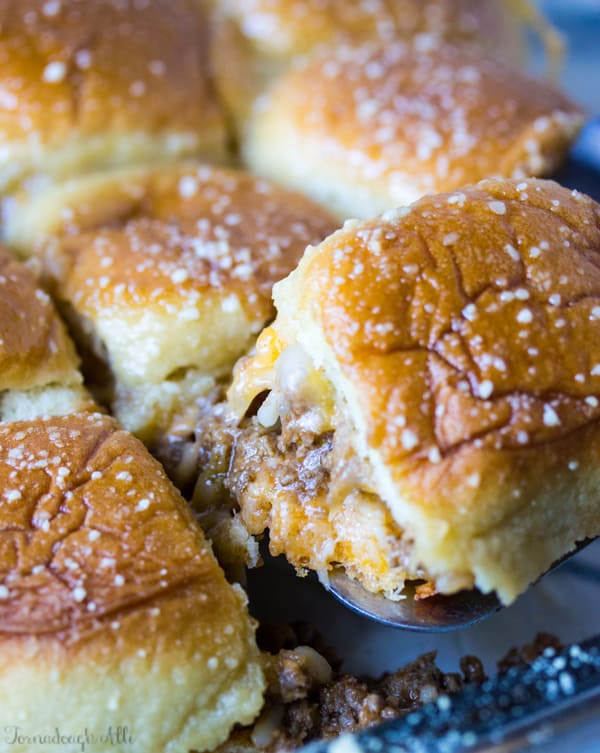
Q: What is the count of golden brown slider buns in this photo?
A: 7